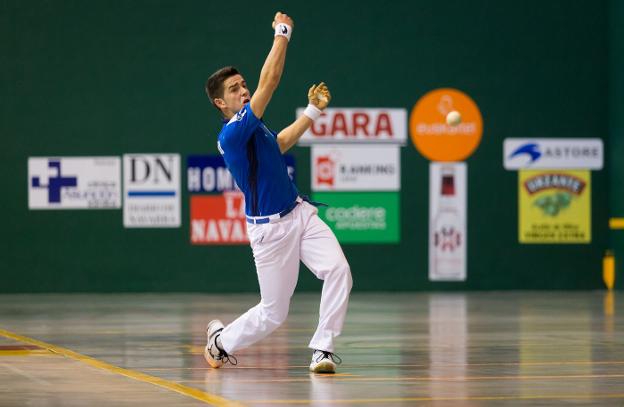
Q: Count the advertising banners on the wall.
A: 11